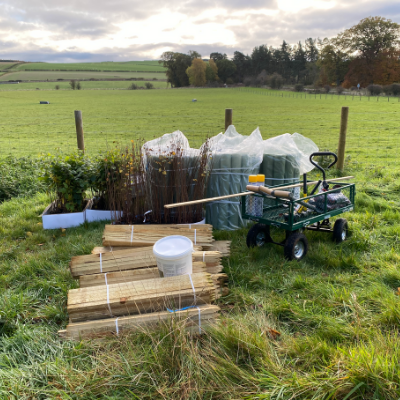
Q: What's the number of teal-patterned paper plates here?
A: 0